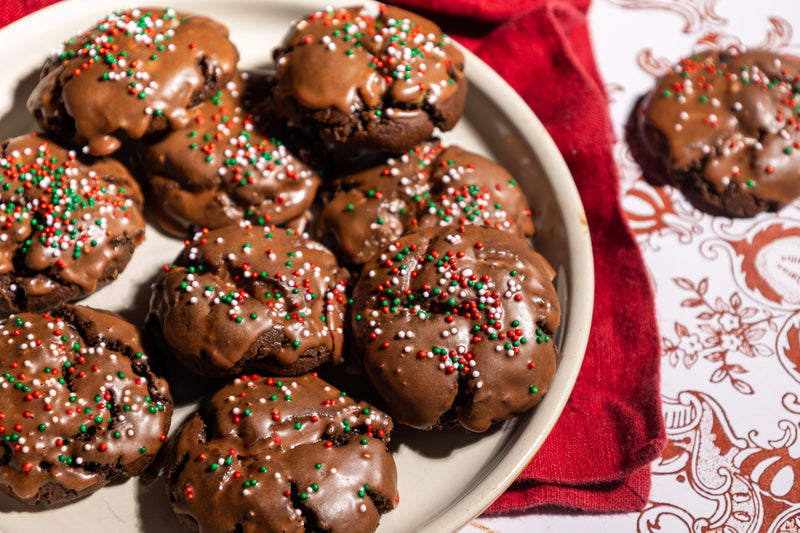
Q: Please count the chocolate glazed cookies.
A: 10